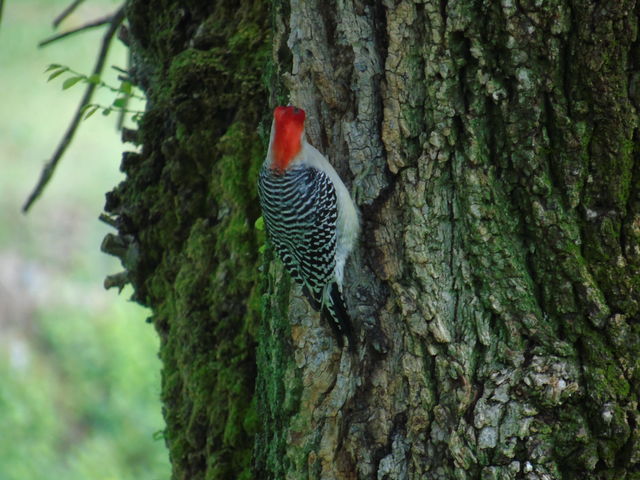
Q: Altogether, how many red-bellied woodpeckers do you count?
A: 1